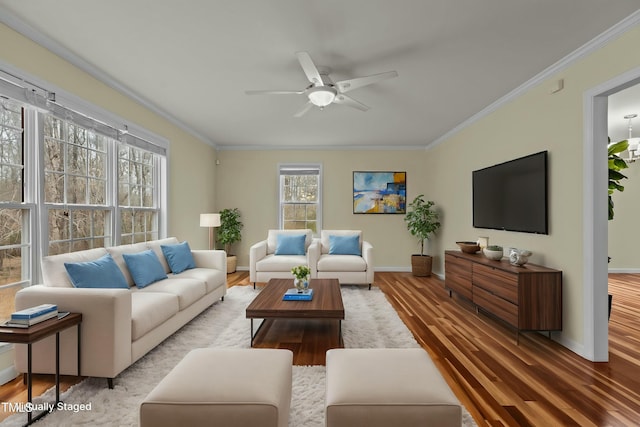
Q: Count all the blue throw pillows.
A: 5